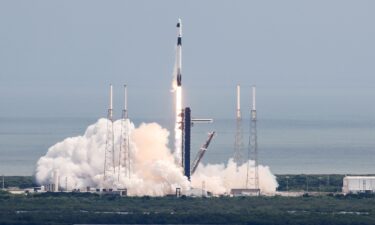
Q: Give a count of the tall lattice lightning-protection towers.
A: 4